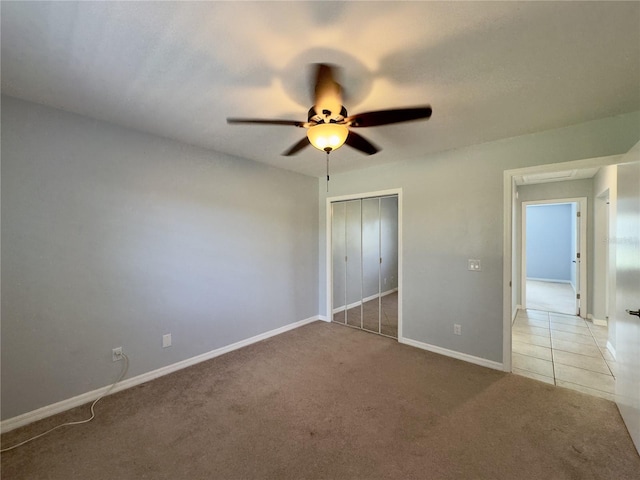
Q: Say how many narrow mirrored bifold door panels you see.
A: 4